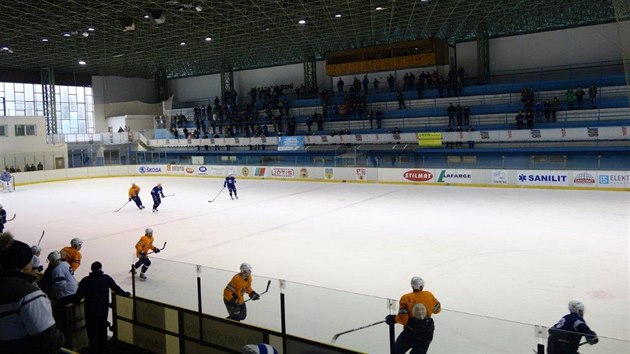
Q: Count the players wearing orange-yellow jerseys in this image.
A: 5